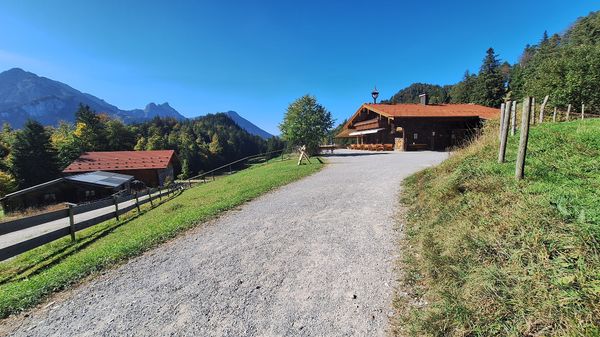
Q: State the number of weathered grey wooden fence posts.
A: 9